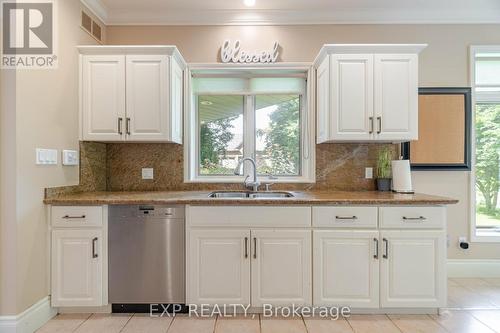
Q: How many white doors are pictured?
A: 9